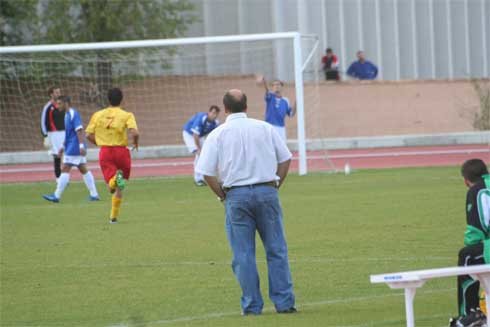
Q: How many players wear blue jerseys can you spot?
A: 3